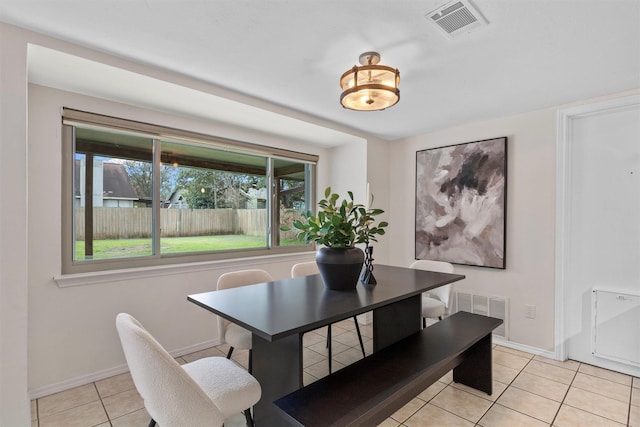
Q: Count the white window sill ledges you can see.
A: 1